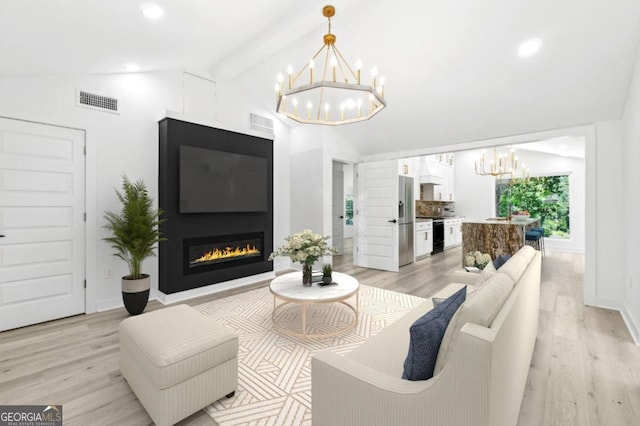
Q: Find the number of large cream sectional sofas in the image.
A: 1